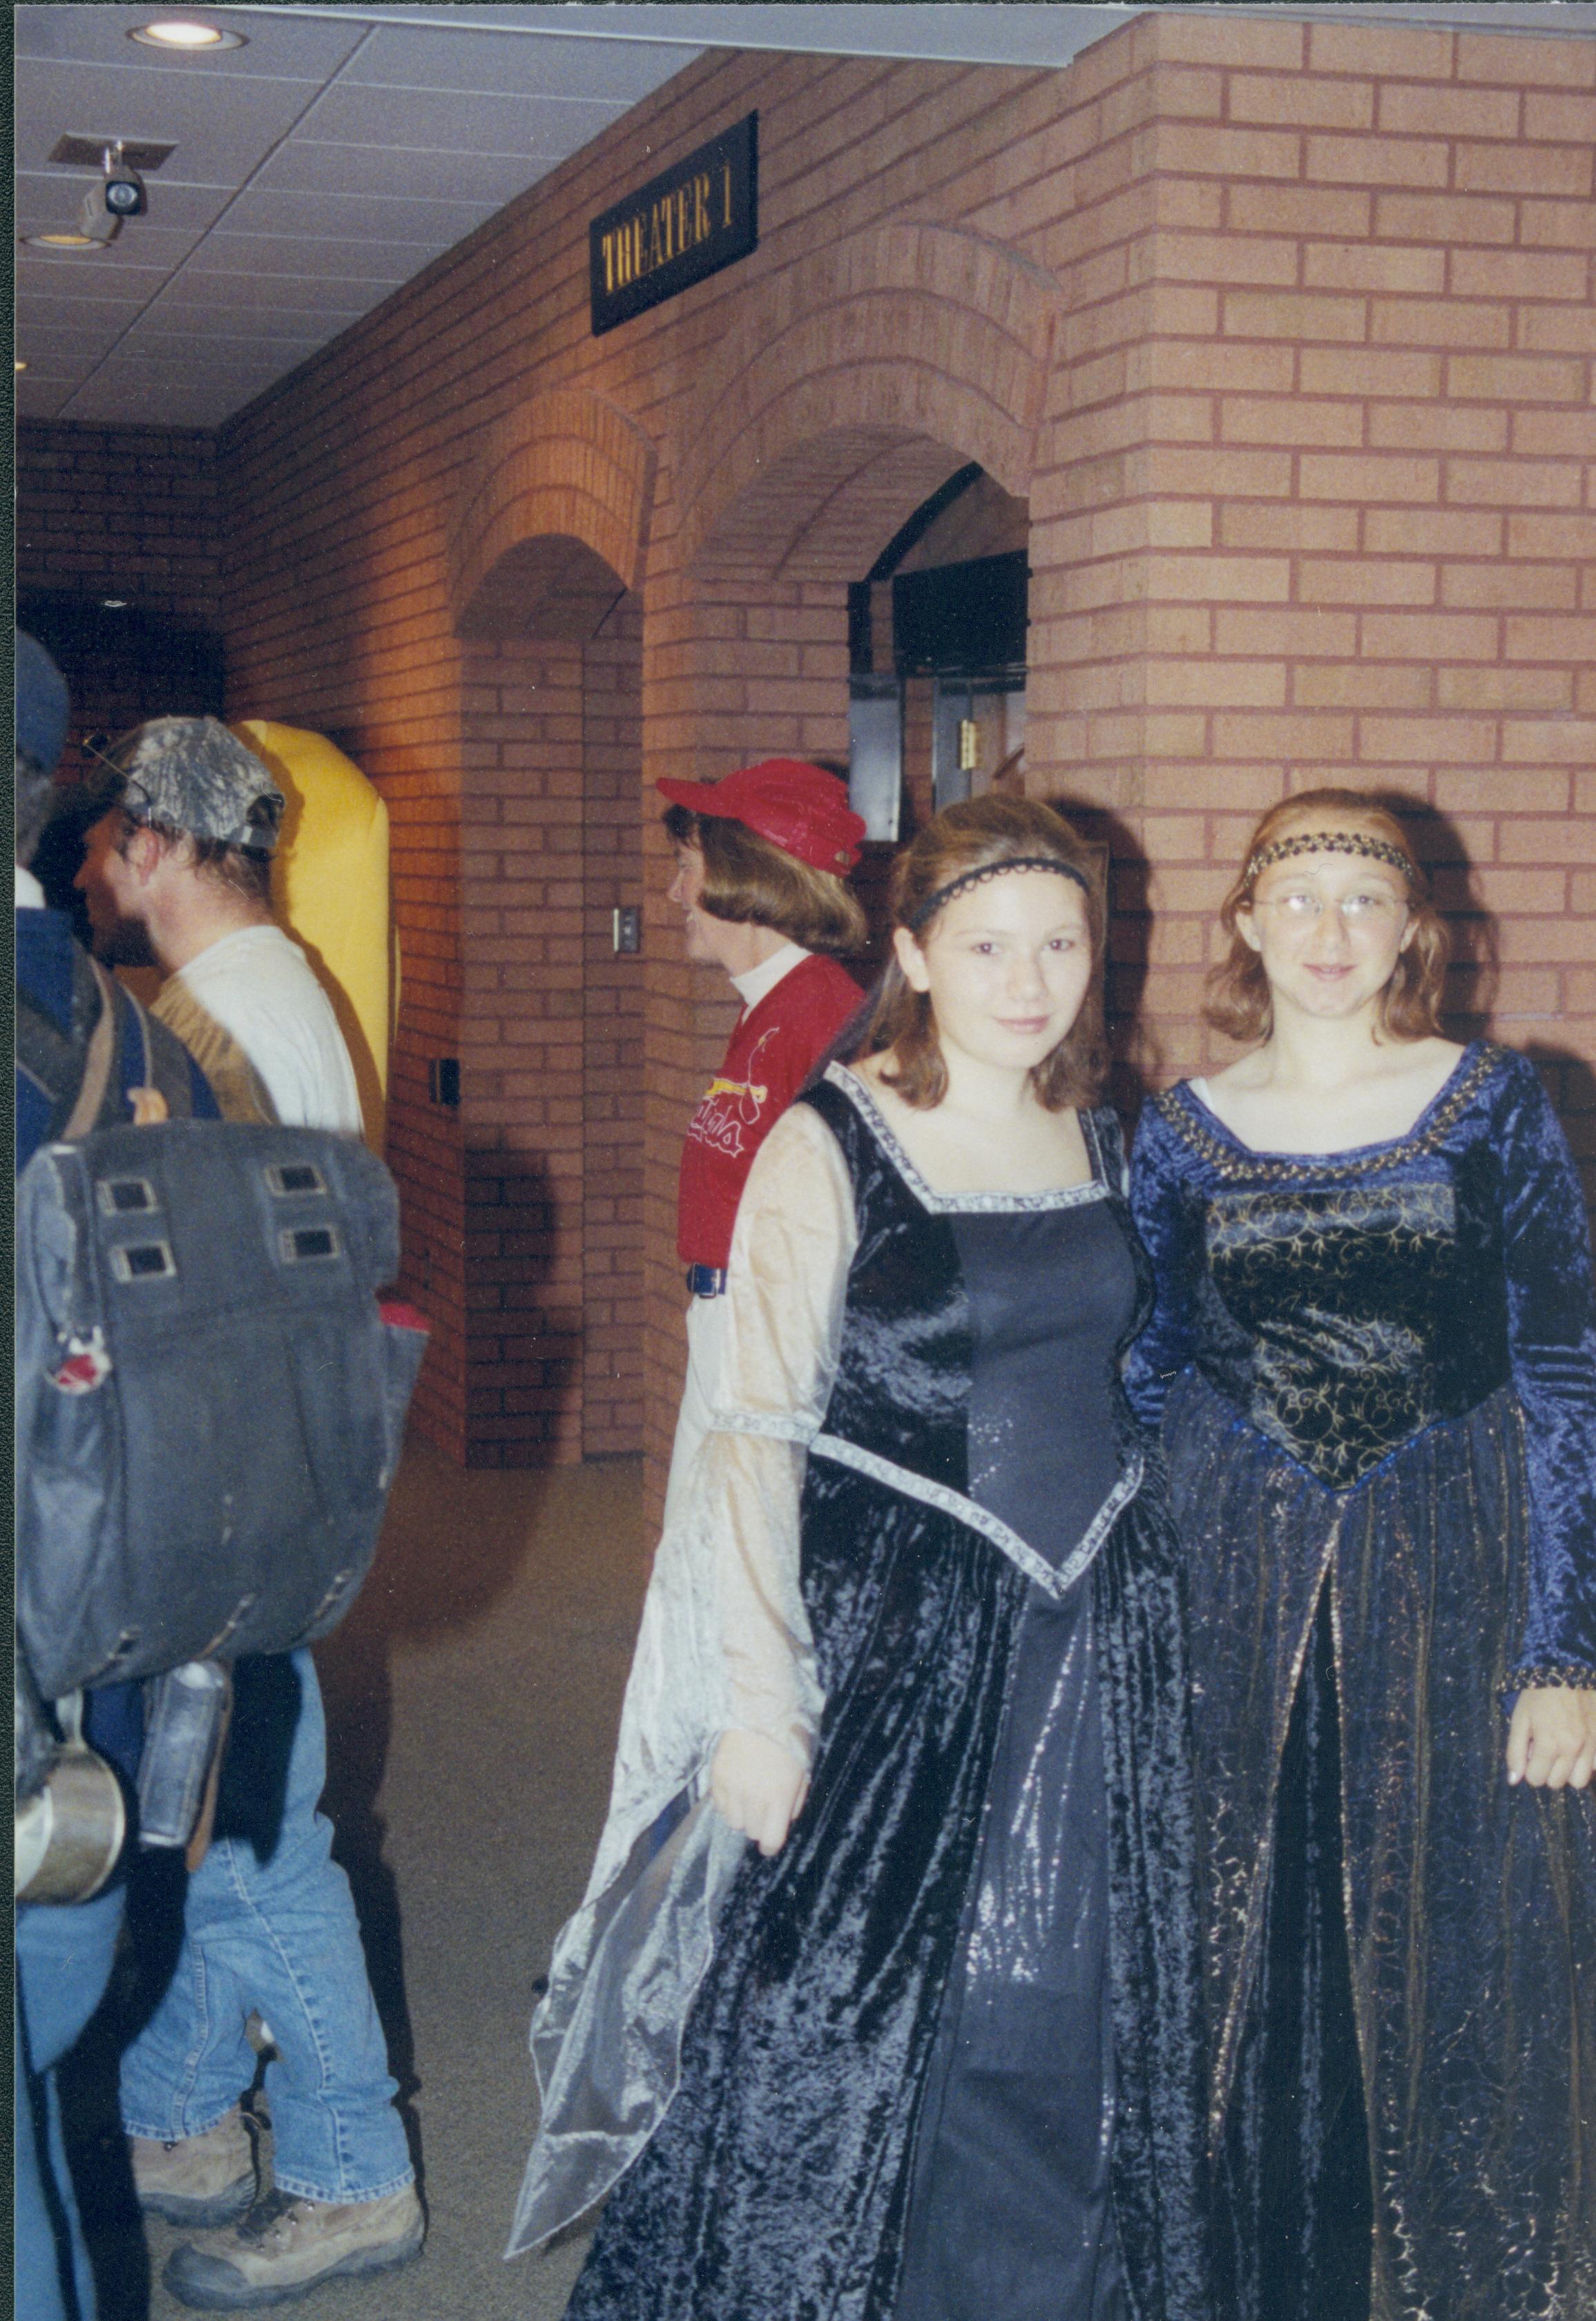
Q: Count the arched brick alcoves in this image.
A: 2